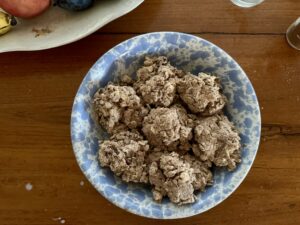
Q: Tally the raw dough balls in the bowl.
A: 7